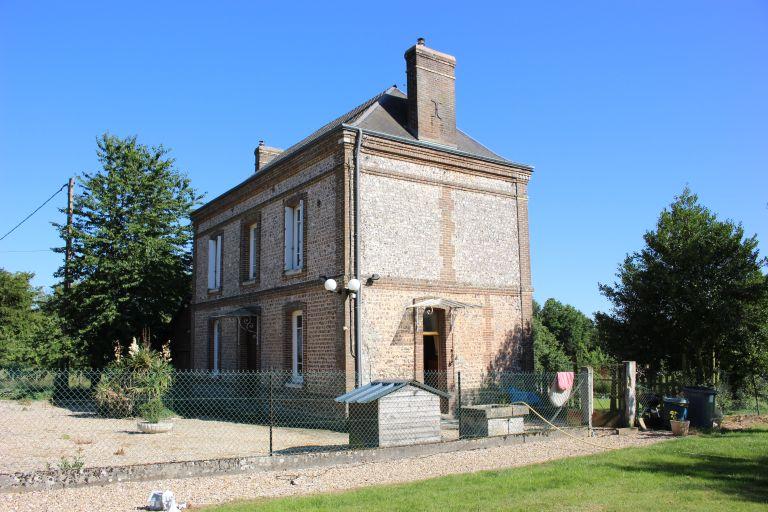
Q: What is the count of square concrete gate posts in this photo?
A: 2